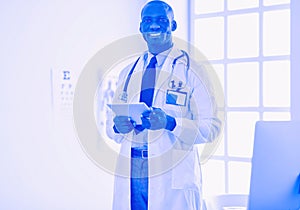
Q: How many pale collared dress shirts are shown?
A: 1